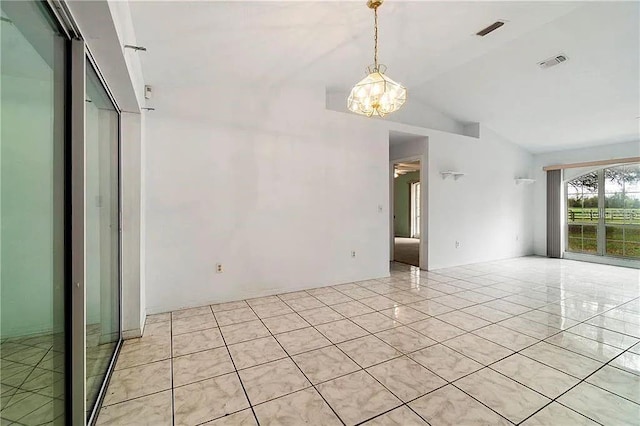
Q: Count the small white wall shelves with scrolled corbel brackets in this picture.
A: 2